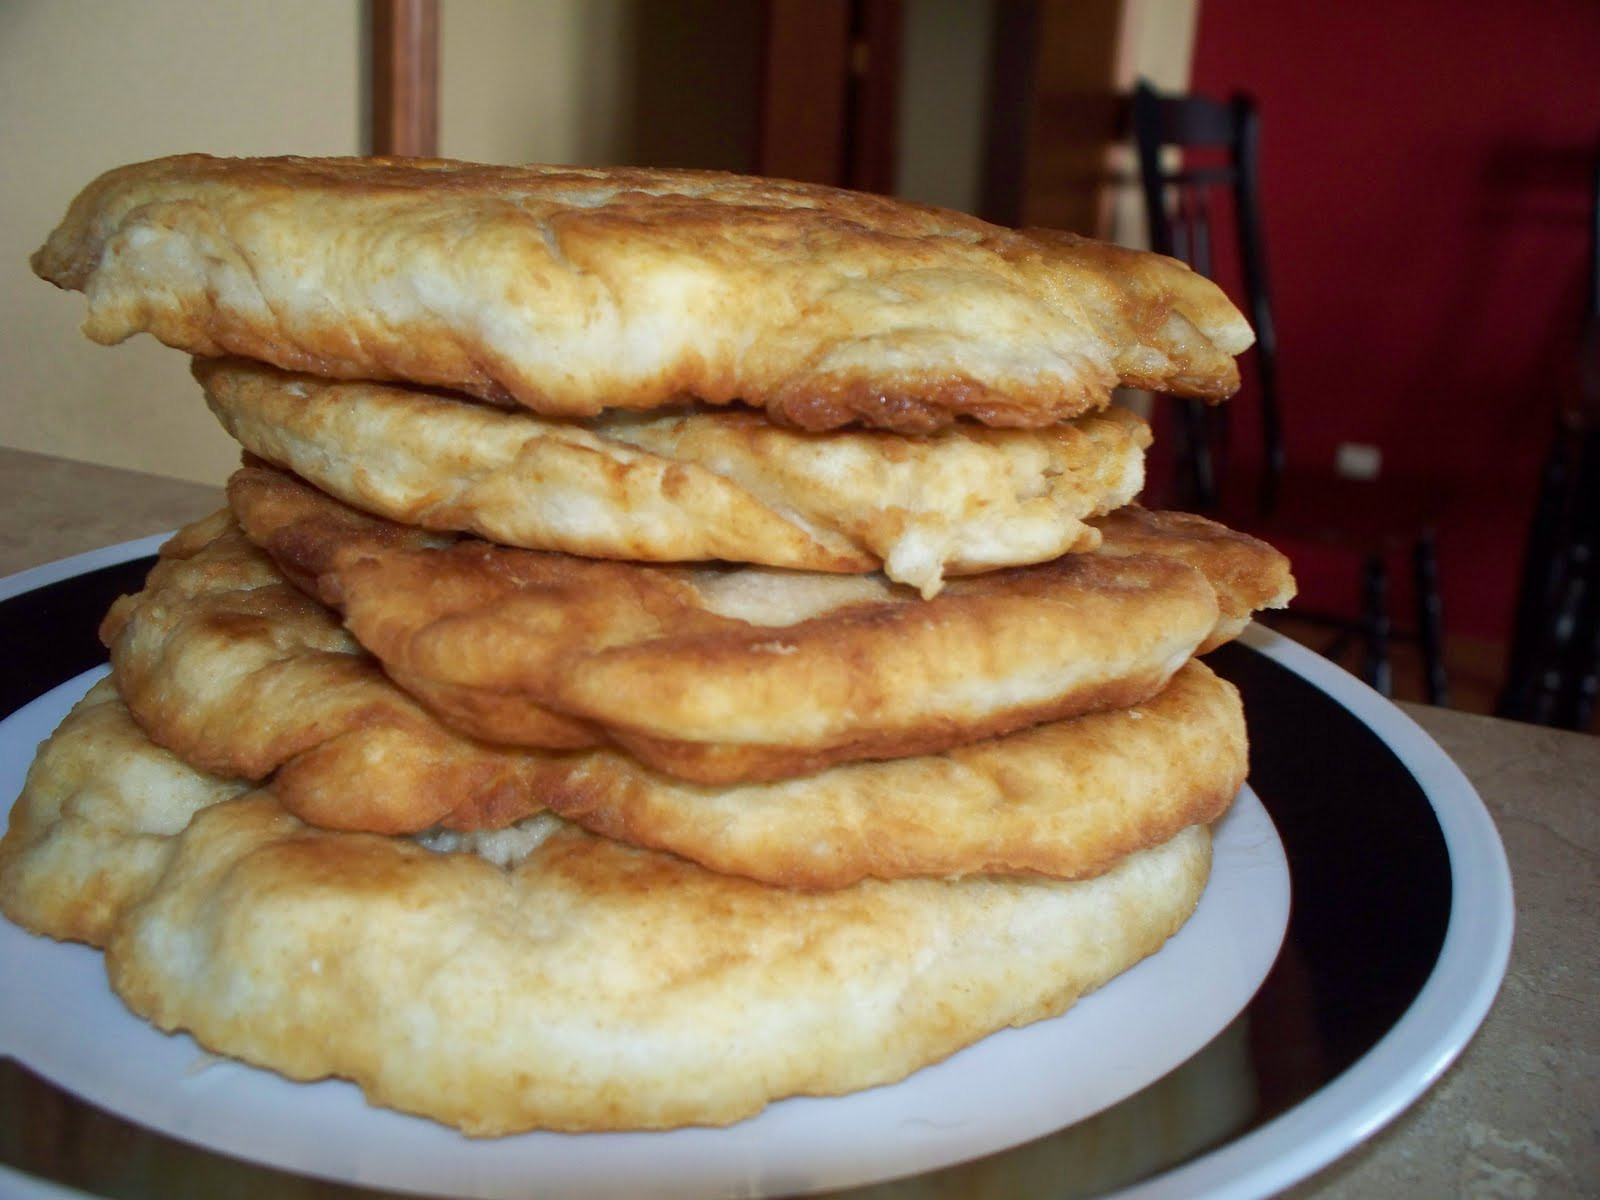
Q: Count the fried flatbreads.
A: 5